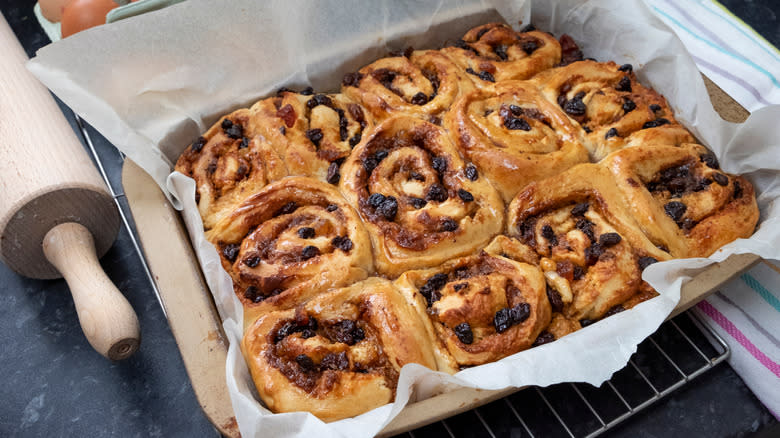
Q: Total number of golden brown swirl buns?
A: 12